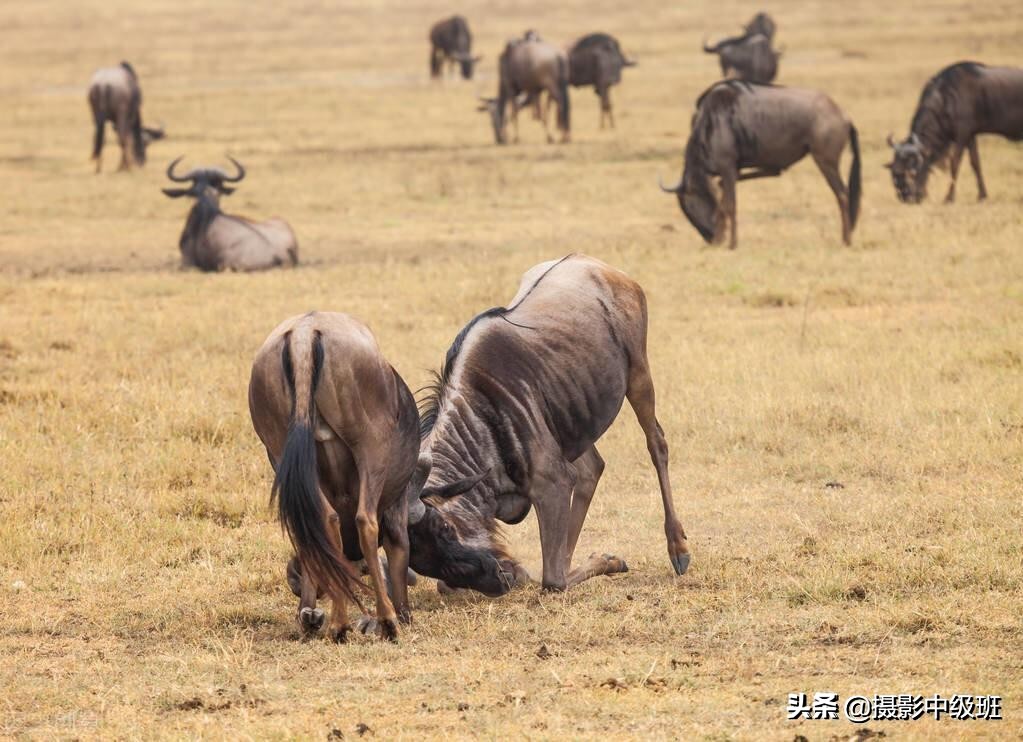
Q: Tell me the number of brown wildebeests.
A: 10